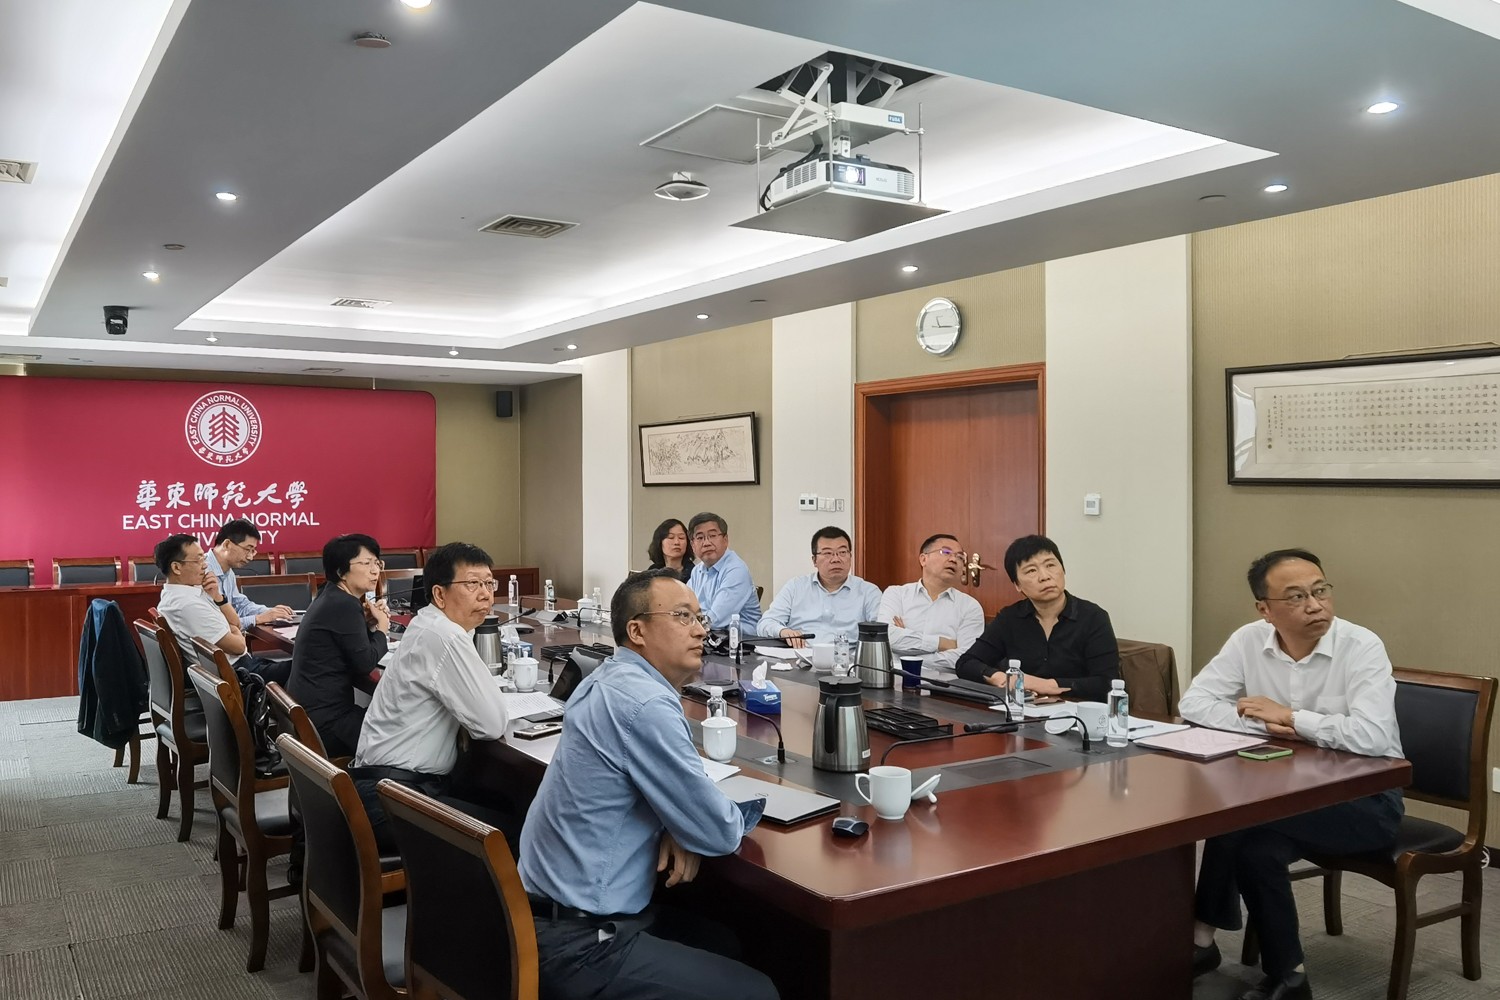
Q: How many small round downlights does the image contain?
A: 10